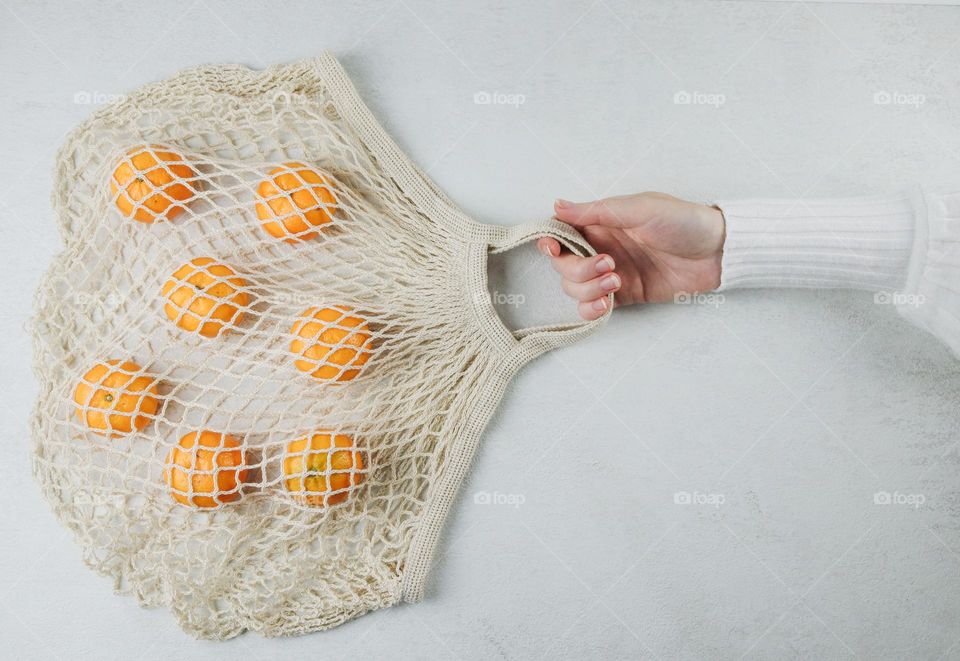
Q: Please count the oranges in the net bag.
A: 7